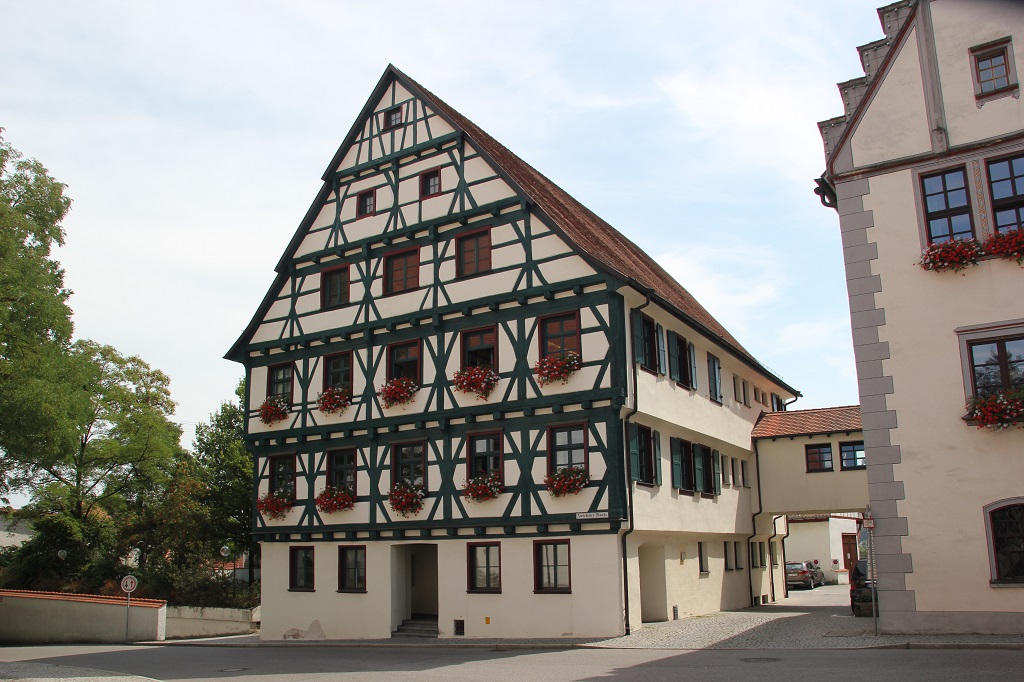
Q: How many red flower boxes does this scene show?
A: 13